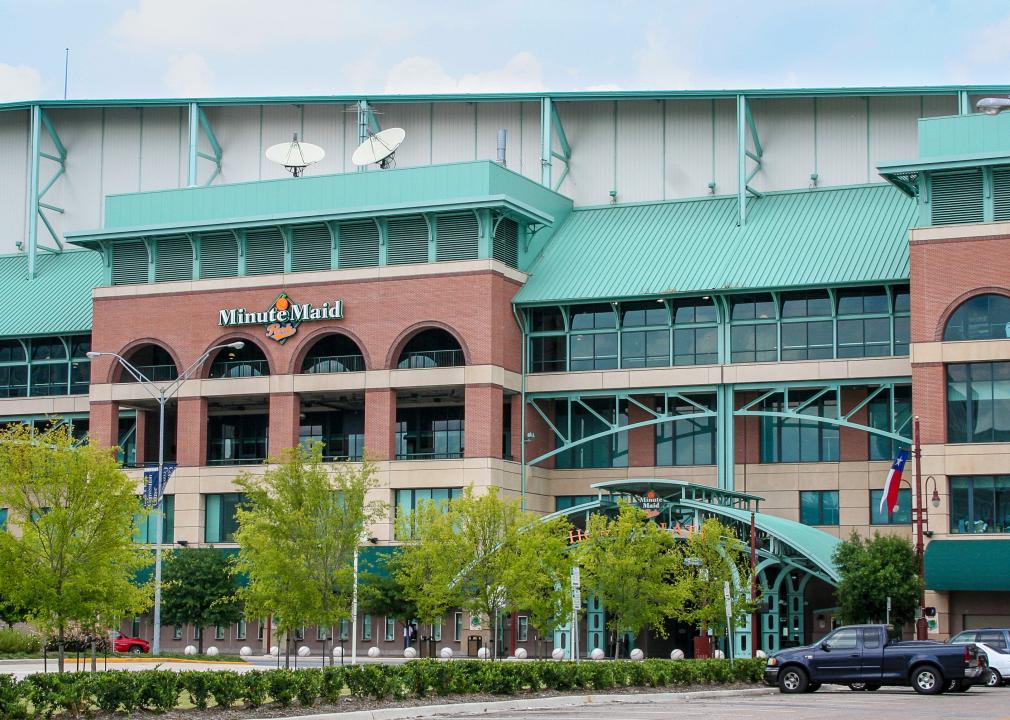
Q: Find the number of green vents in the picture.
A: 11